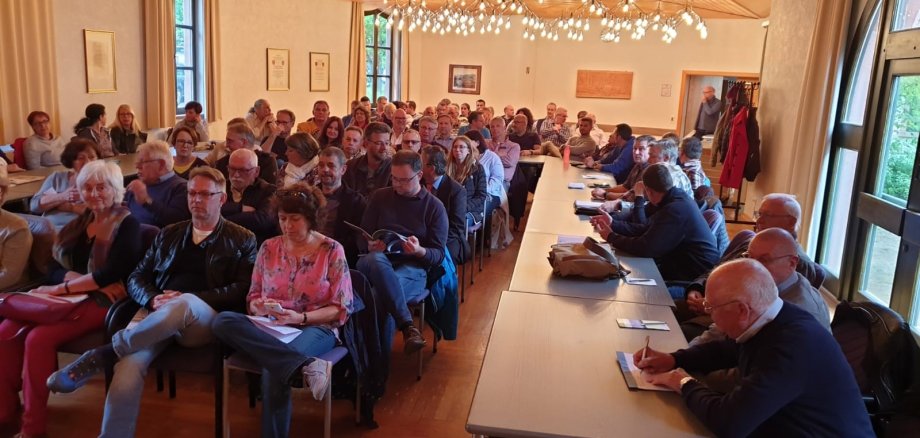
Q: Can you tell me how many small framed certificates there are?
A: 2